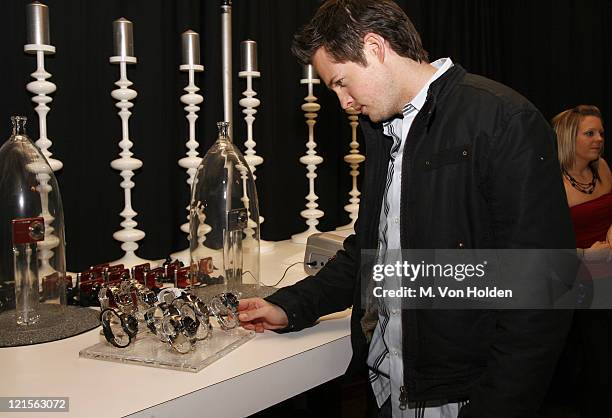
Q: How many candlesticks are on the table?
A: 6